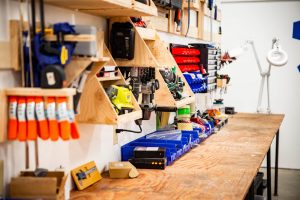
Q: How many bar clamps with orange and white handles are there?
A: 7